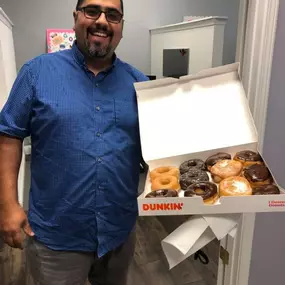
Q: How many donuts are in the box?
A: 12